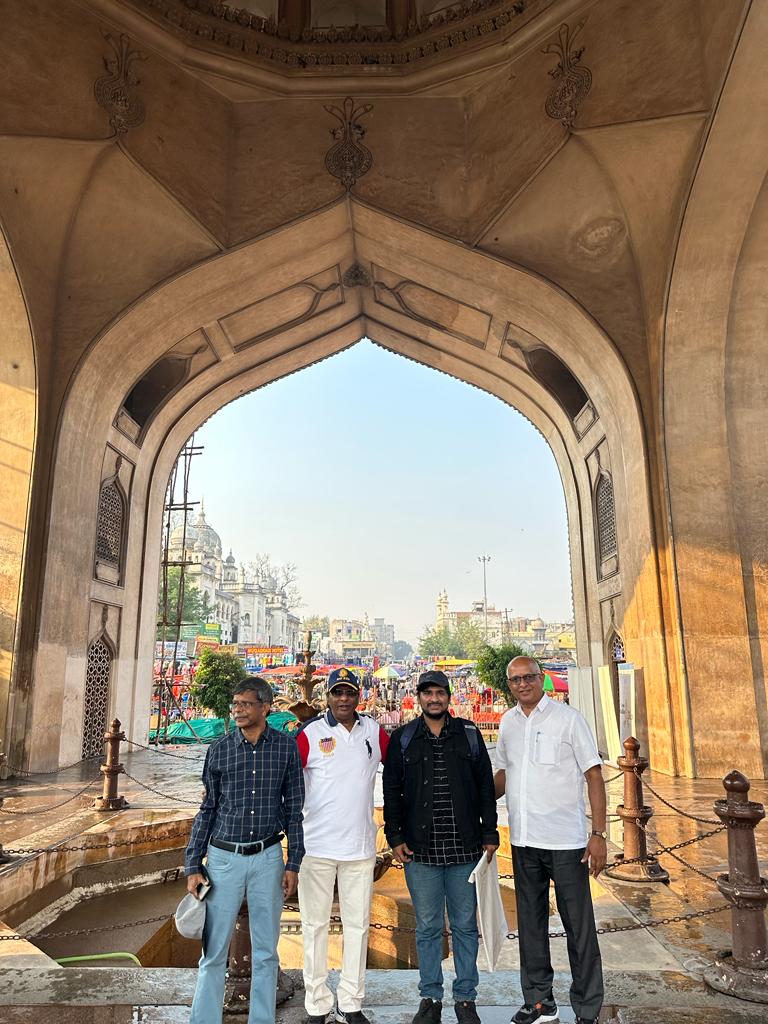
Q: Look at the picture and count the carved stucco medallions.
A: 3